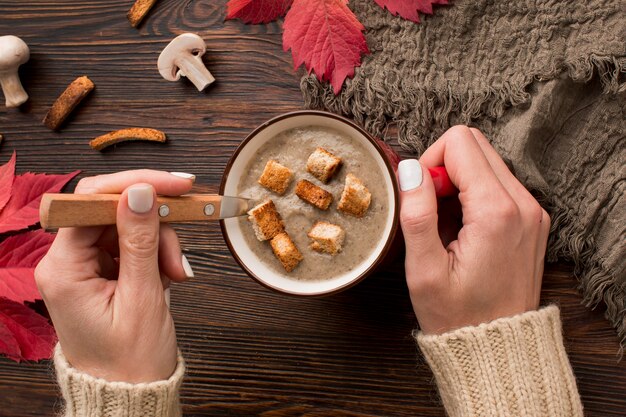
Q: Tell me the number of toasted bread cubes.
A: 7